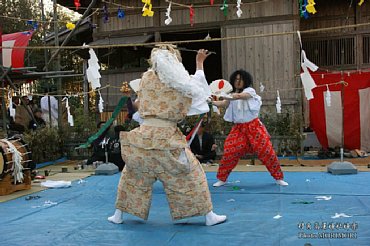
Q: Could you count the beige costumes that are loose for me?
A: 1